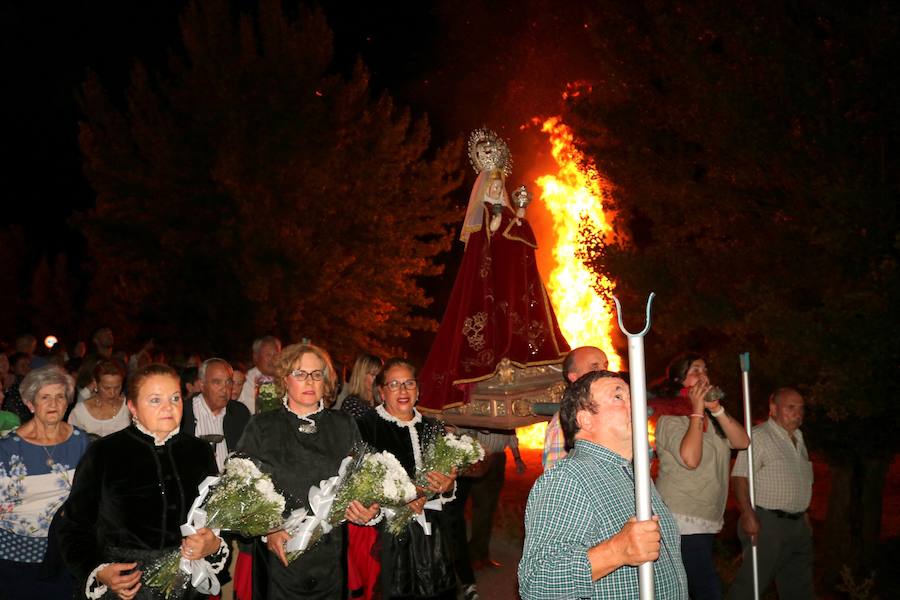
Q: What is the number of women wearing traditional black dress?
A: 3